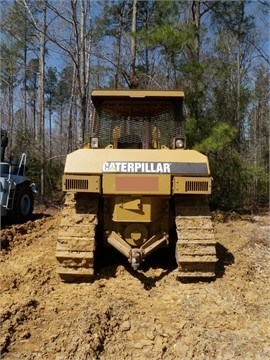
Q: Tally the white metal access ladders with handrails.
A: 1